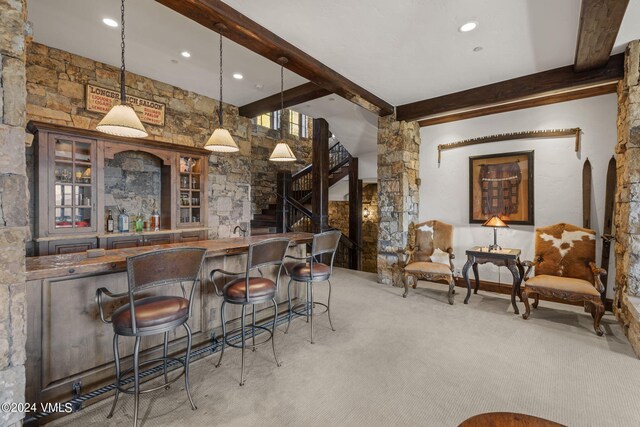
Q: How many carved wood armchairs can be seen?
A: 2